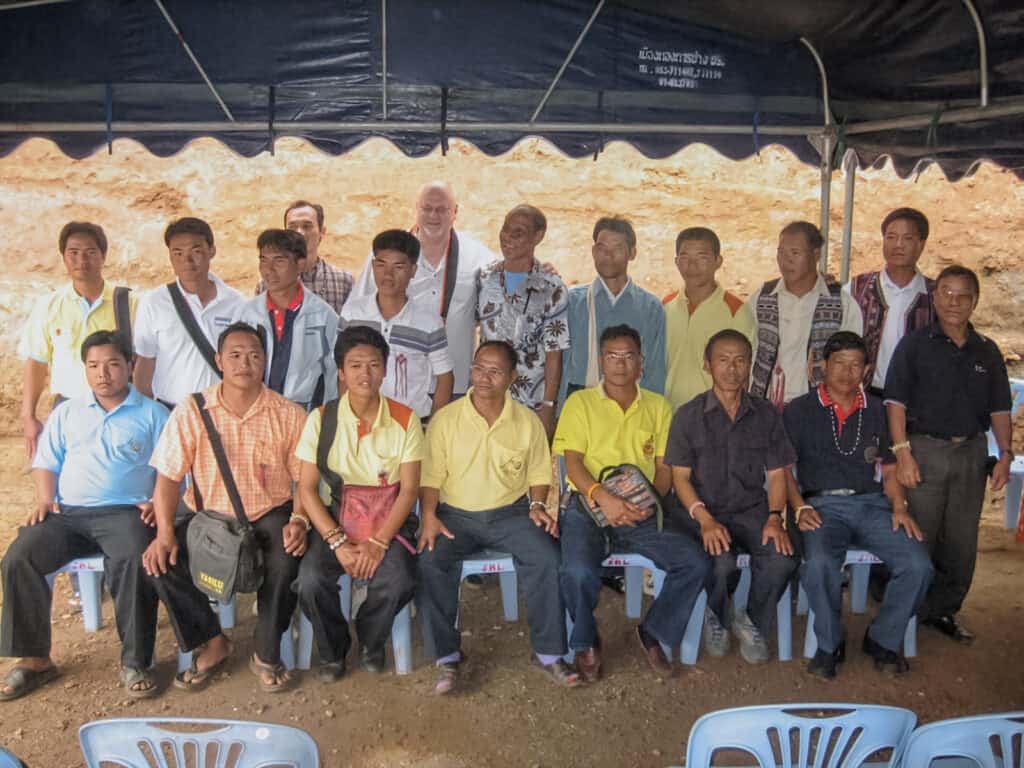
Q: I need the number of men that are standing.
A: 12